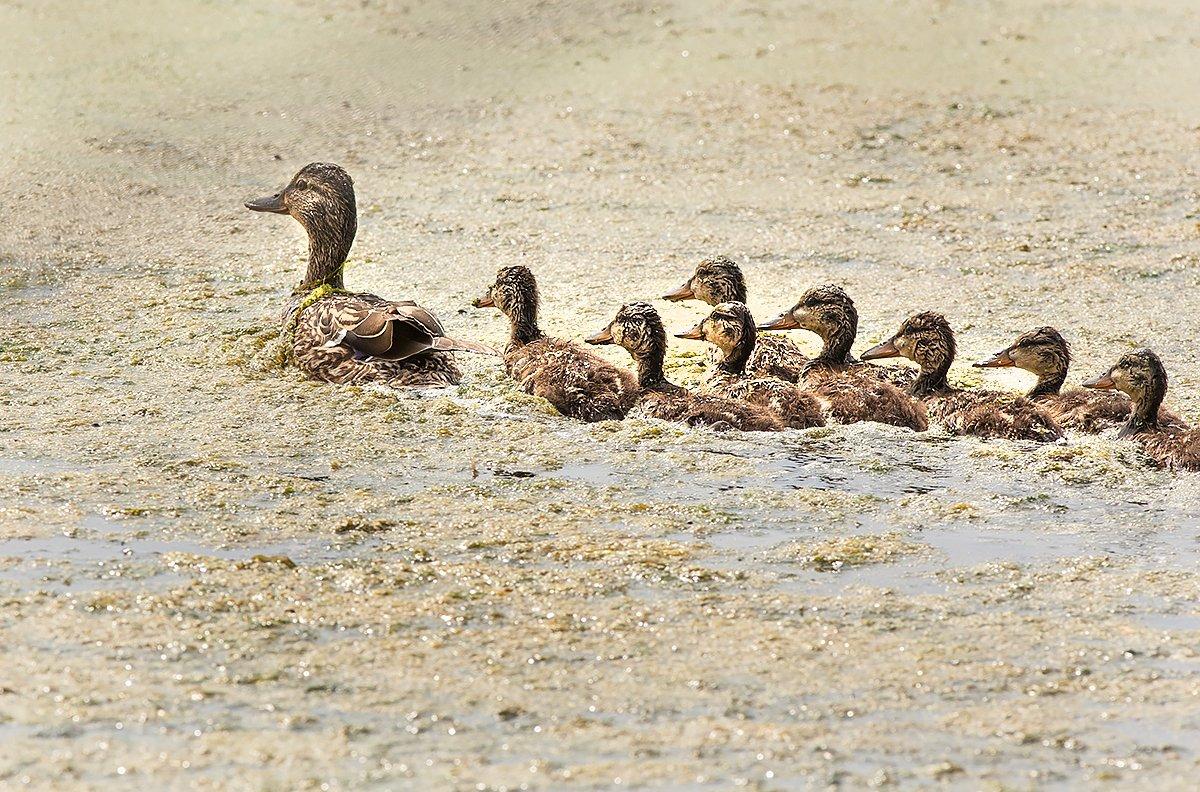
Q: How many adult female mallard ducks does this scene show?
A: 1